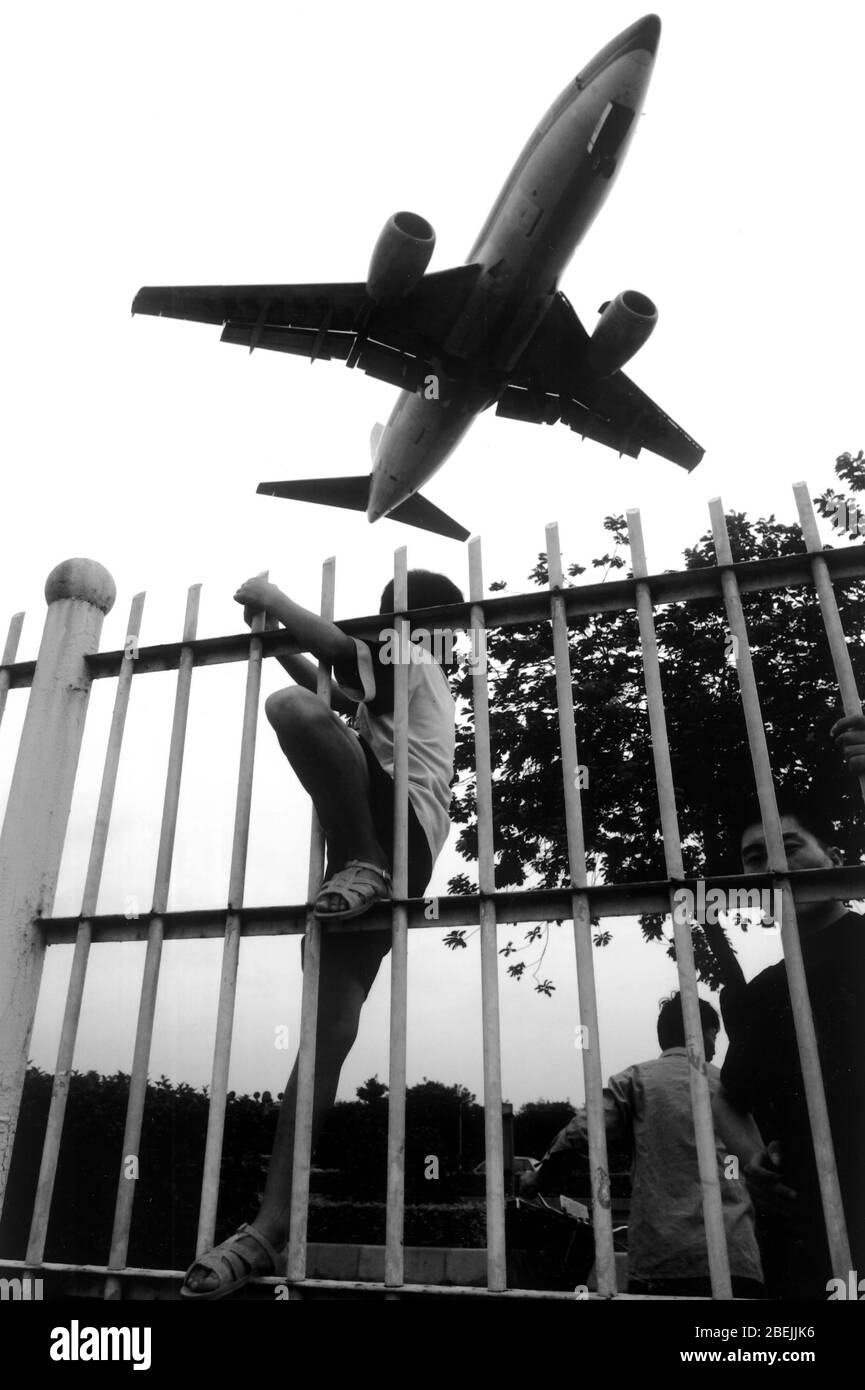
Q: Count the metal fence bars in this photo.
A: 11